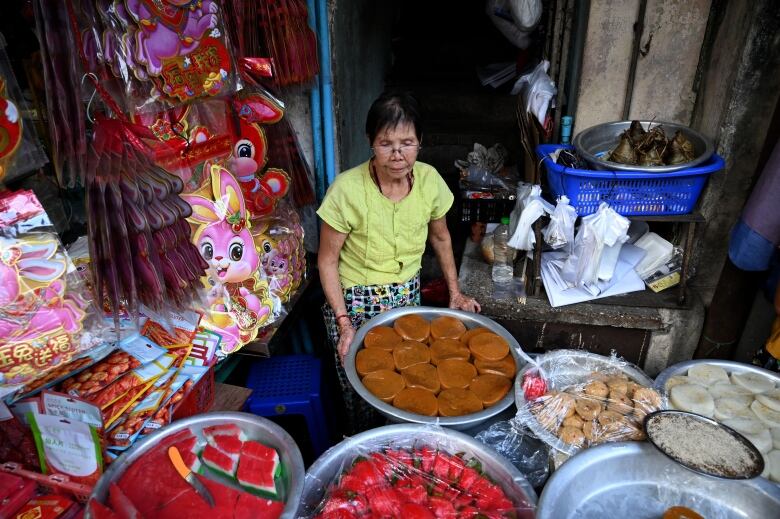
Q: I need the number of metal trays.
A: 8